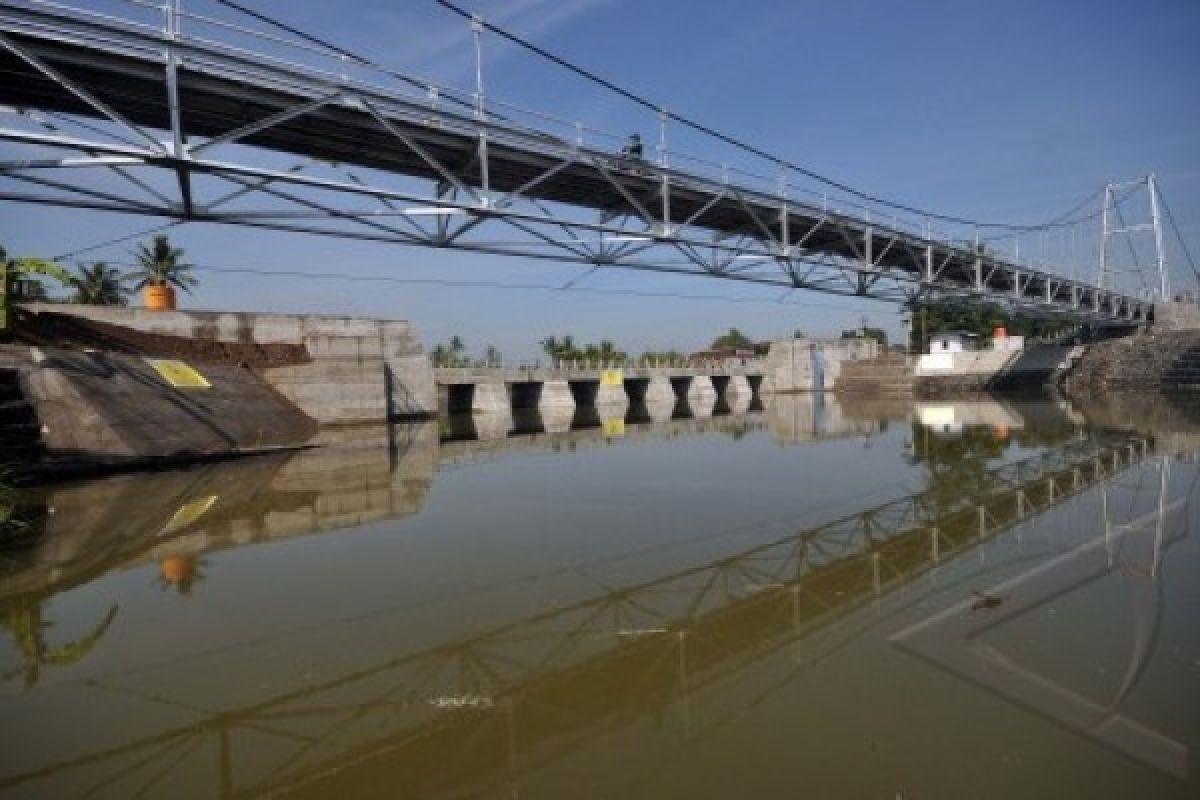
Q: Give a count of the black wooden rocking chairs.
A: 0